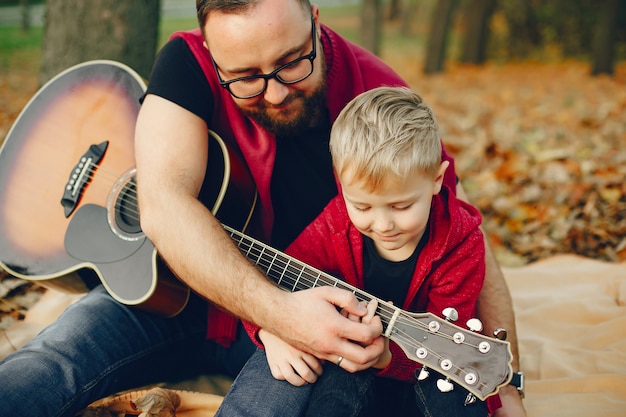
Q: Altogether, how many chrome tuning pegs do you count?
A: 6